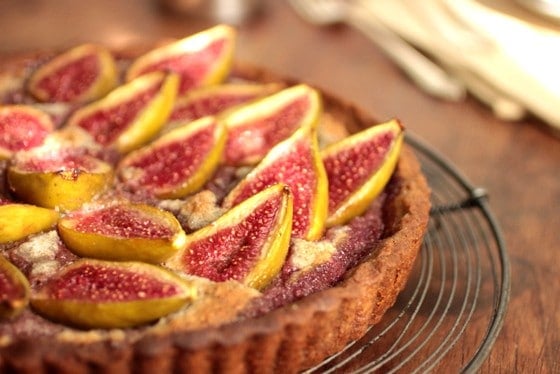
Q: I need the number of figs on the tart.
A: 15